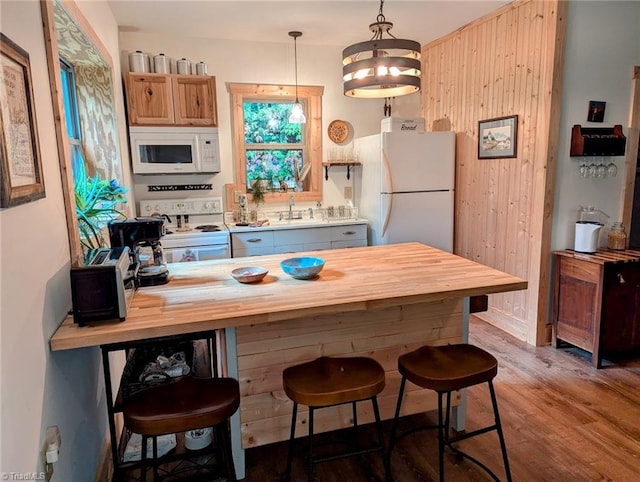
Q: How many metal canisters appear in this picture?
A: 4